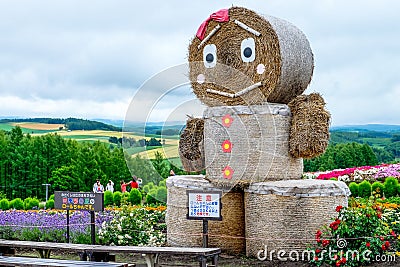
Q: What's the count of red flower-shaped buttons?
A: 3